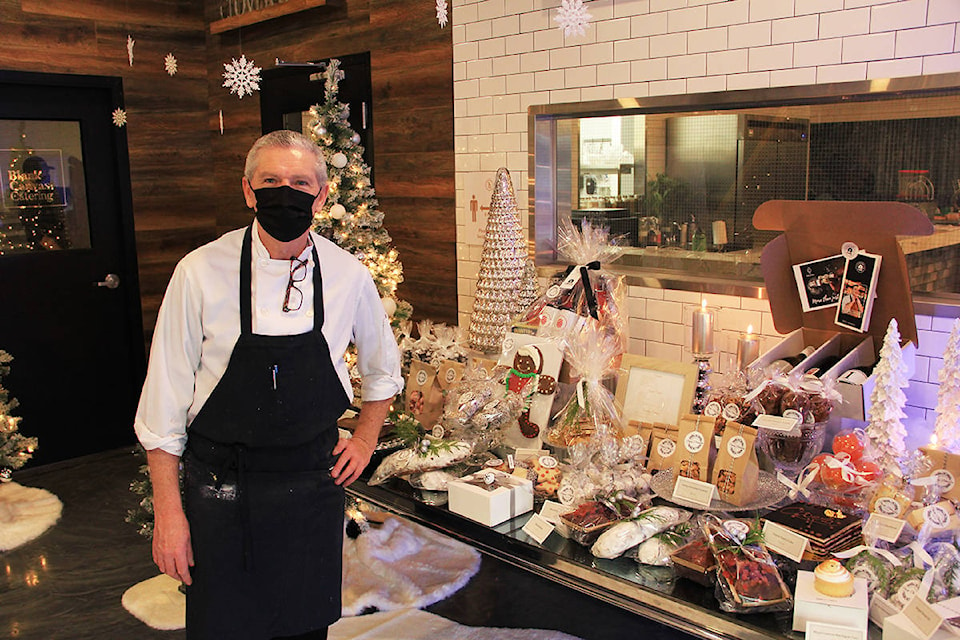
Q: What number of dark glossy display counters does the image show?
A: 1